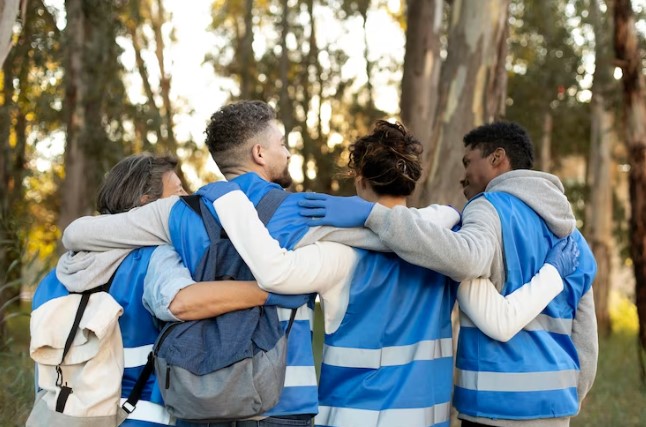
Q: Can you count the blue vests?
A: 4